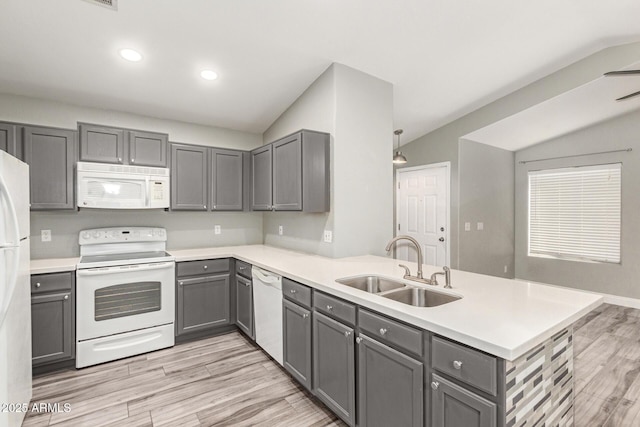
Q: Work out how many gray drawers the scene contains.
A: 7